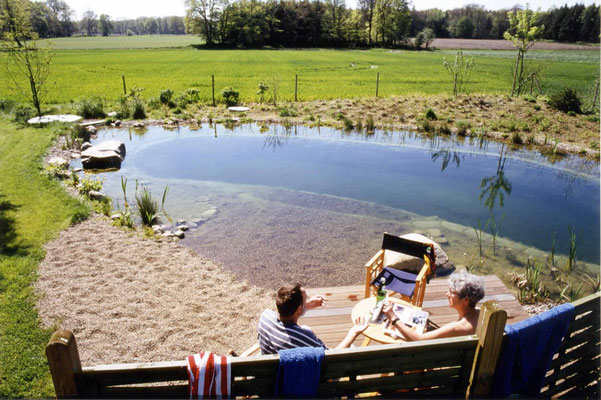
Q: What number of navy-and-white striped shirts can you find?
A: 1